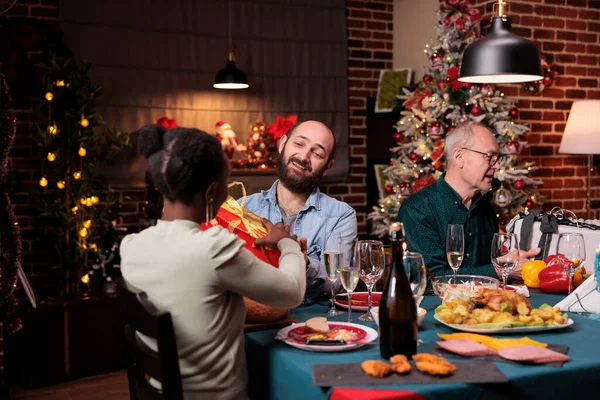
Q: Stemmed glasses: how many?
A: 7